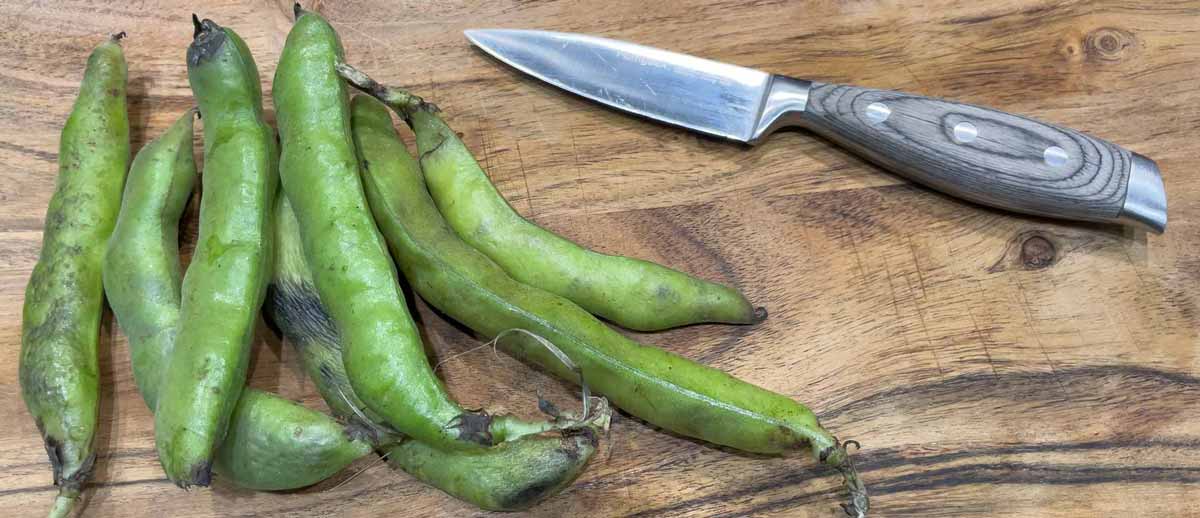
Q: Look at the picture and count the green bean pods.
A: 7